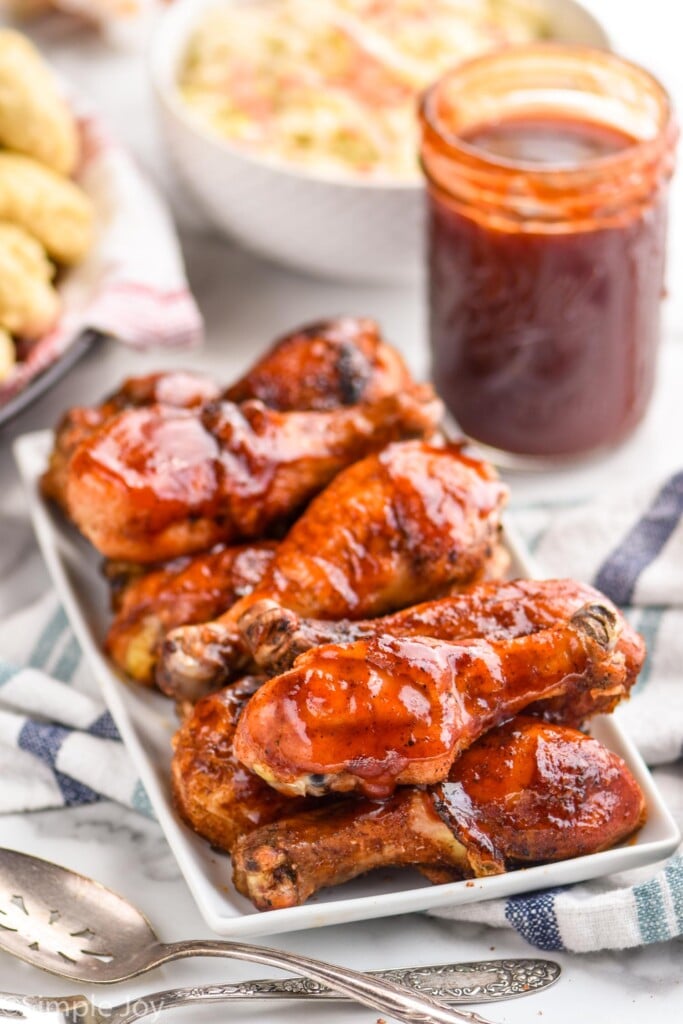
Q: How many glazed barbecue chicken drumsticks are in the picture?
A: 9